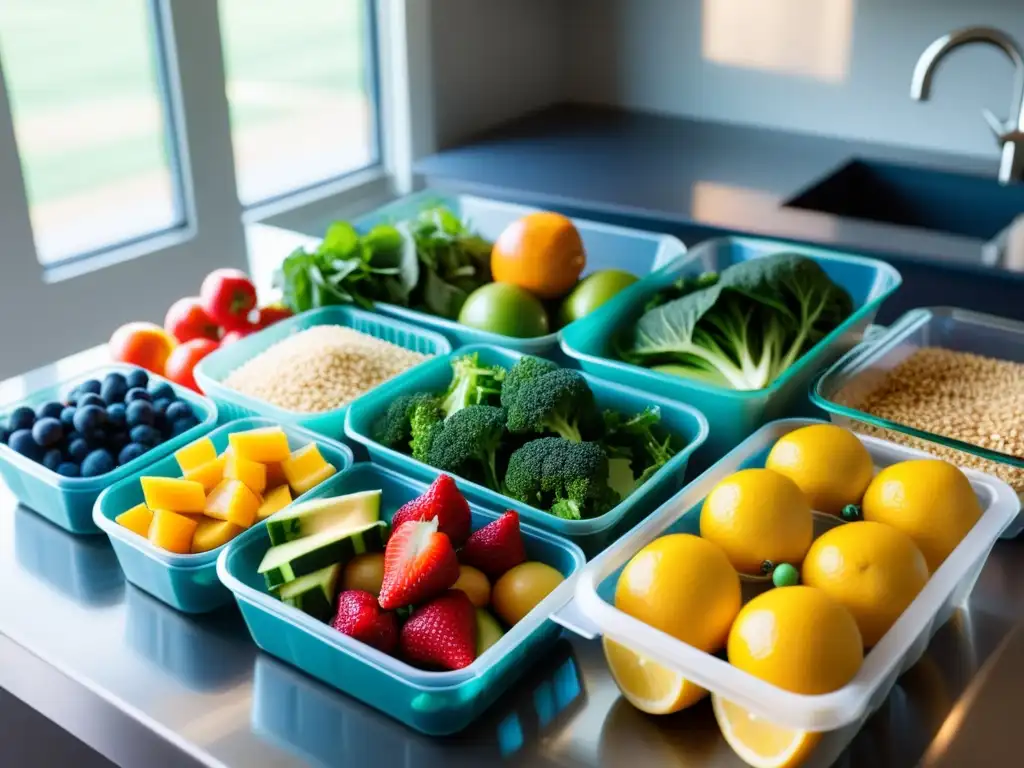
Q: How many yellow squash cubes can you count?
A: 11